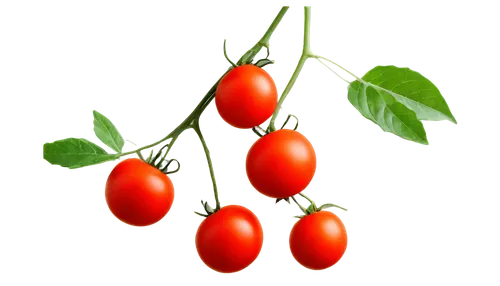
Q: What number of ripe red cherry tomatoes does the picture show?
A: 5